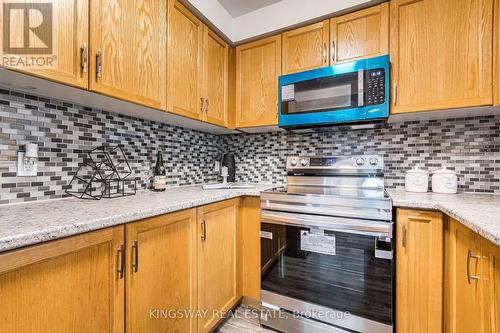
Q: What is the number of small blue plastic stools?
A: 0